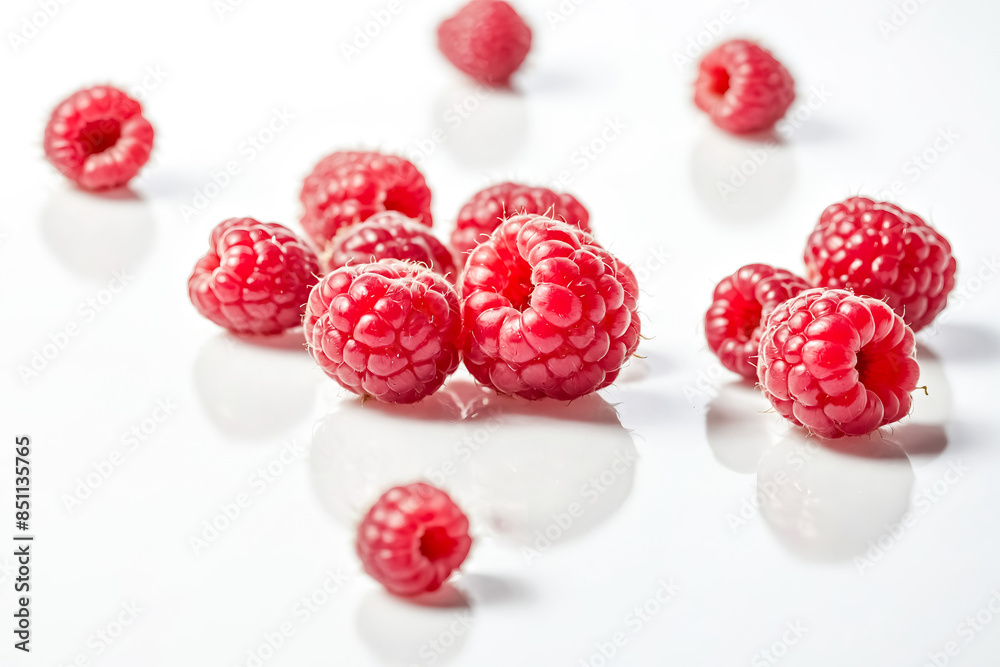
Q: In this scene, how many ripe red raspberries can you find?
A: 13